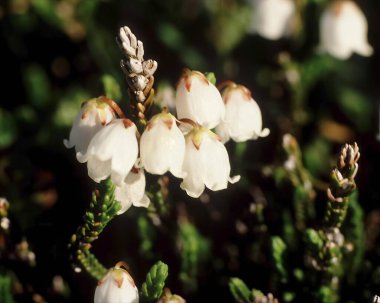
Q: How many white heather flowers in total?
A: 10